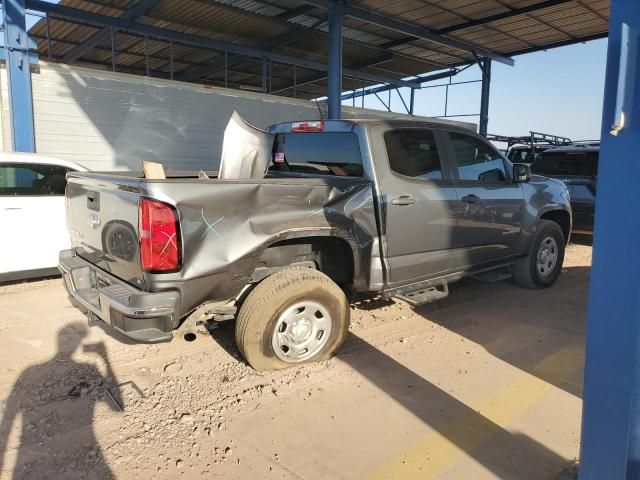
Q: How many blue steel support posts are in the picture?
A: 4